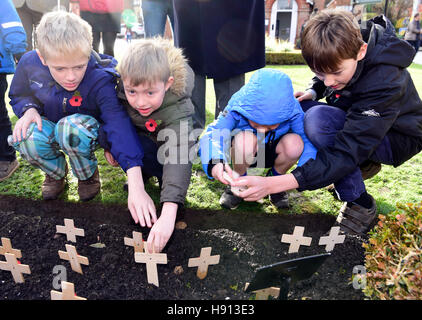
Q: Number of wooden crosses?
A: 11